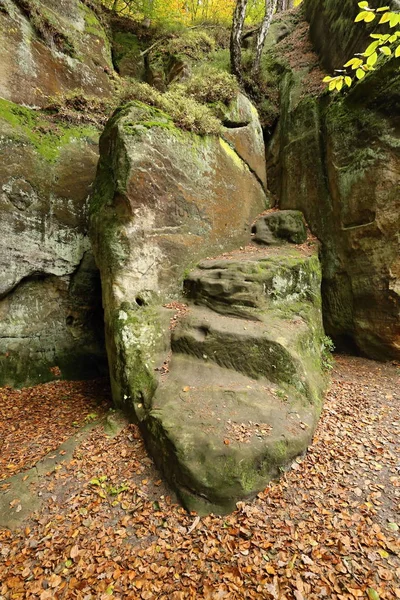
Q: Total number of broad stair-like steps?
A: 3